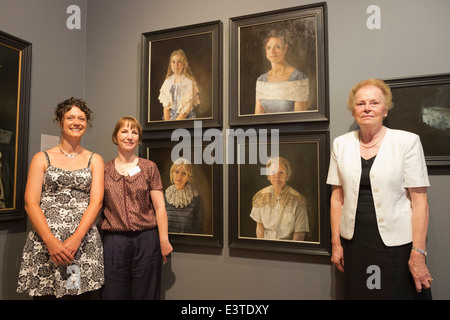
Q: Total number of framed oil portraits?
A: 4